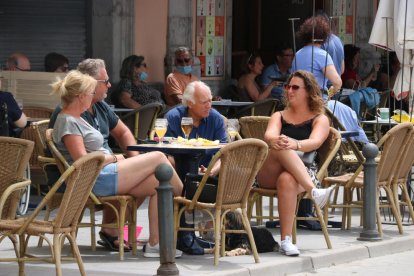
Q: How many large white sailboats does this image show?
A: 0